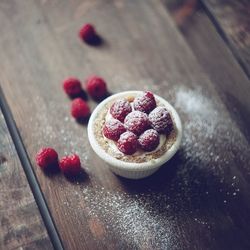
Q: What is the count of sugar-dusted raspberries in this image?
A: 7